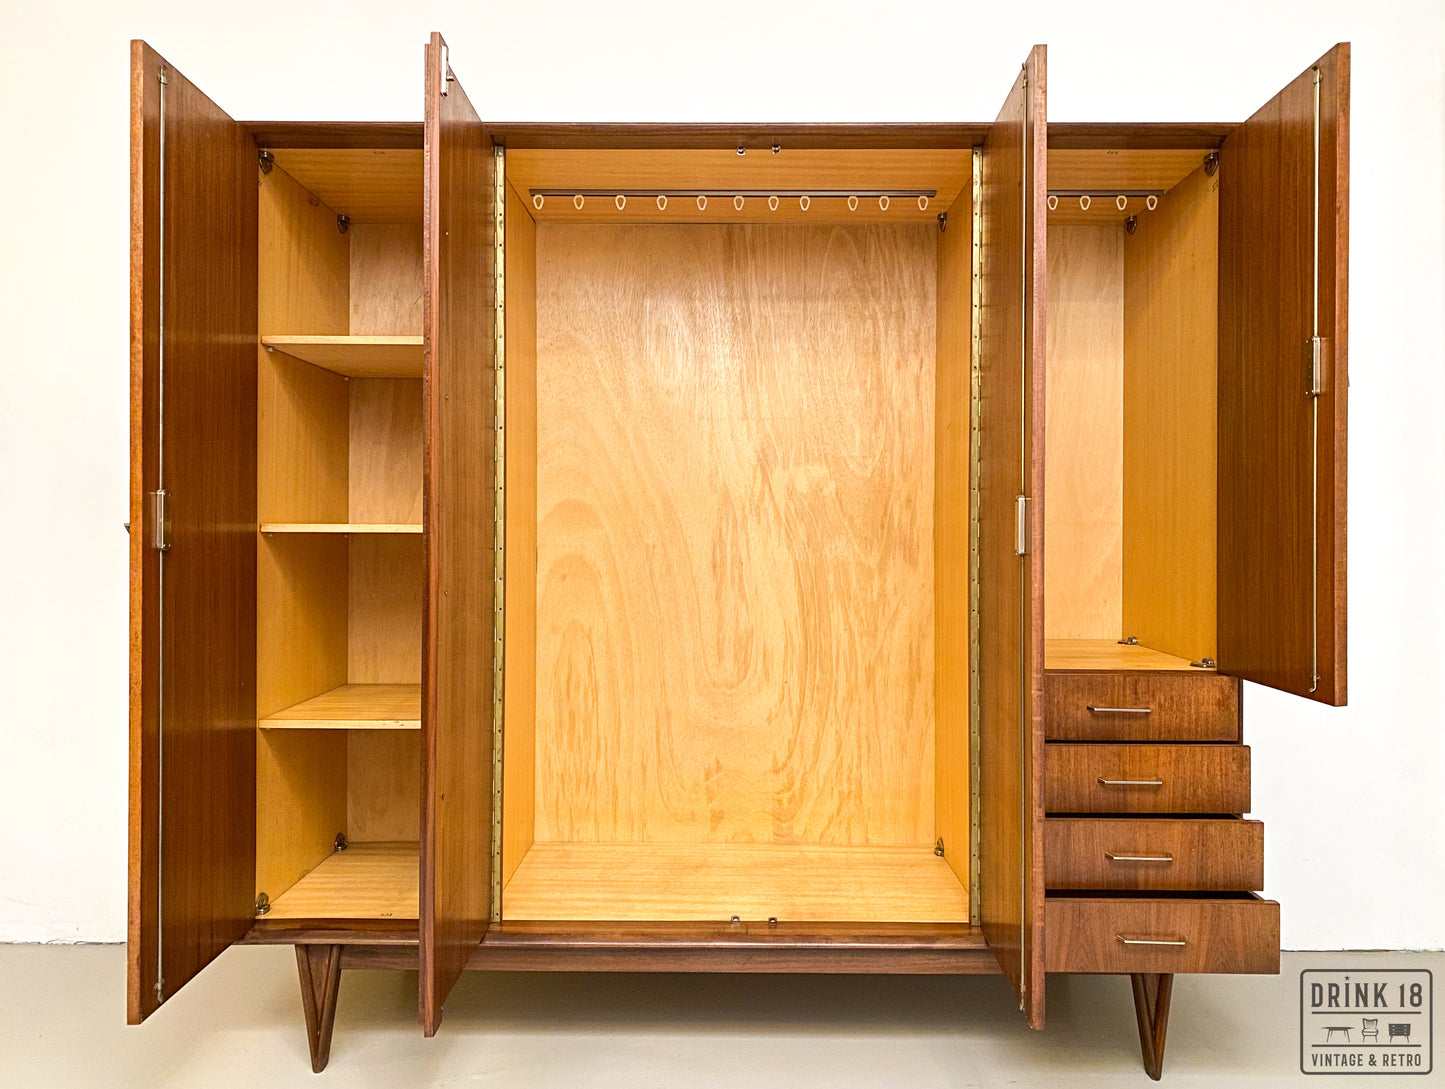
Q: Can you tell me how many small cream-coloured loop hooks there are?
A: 15